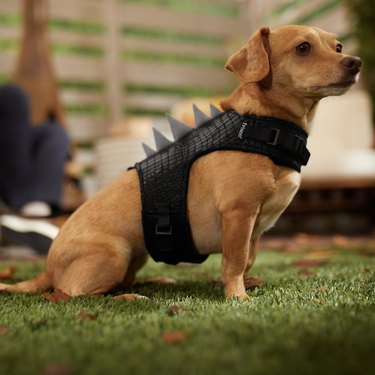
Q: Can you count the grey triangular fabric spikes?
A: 5